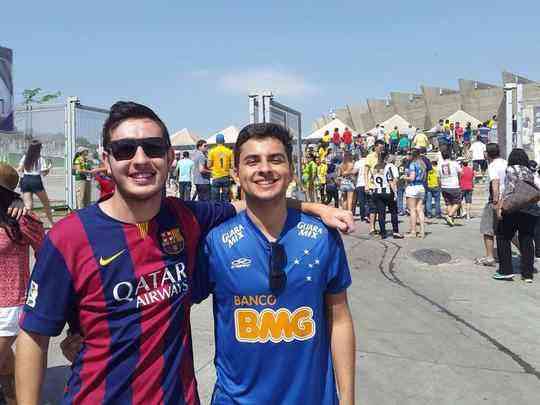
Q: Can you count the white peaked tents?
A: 5